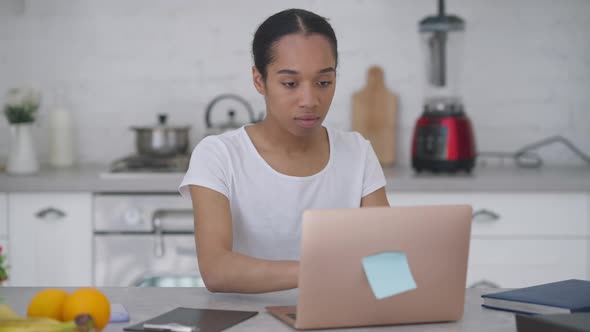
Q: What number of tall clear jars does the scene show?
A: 1